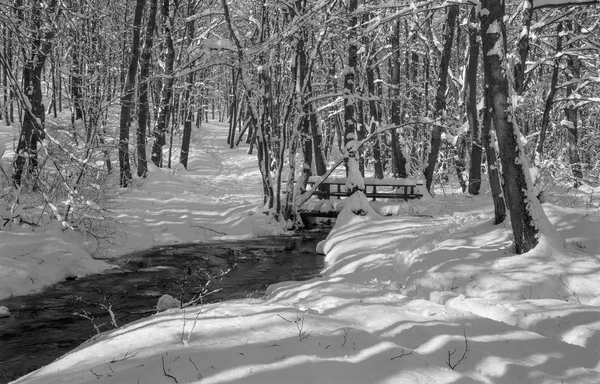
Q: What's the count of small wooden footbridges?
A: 1